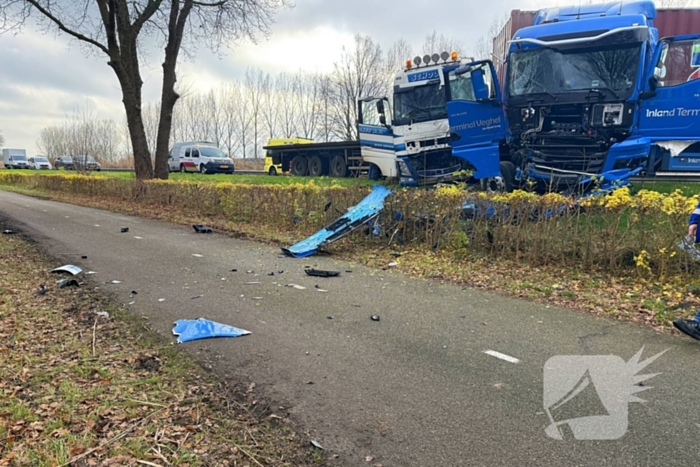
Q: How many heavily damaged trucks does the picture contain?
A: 2